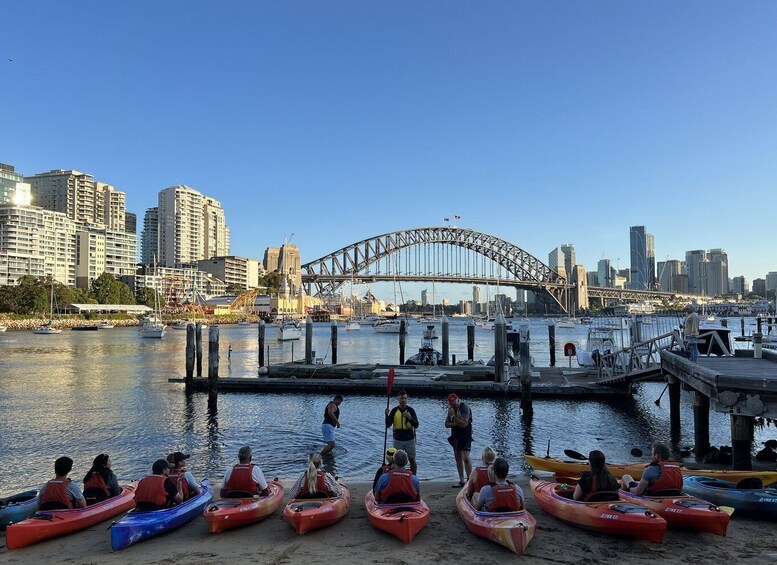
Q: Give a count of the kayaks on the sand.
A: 11